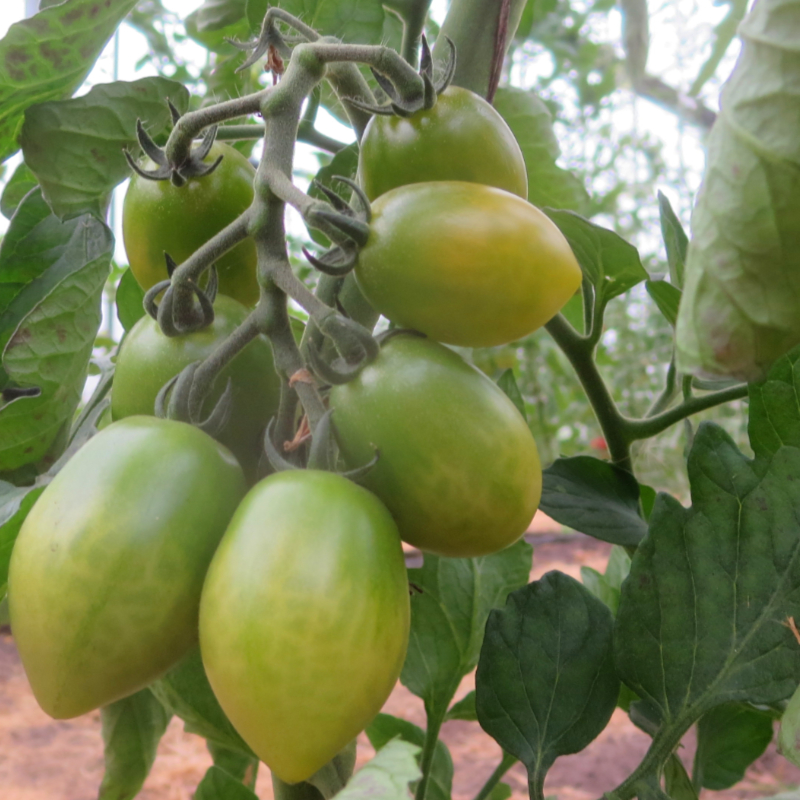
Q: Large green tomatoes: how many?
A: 7